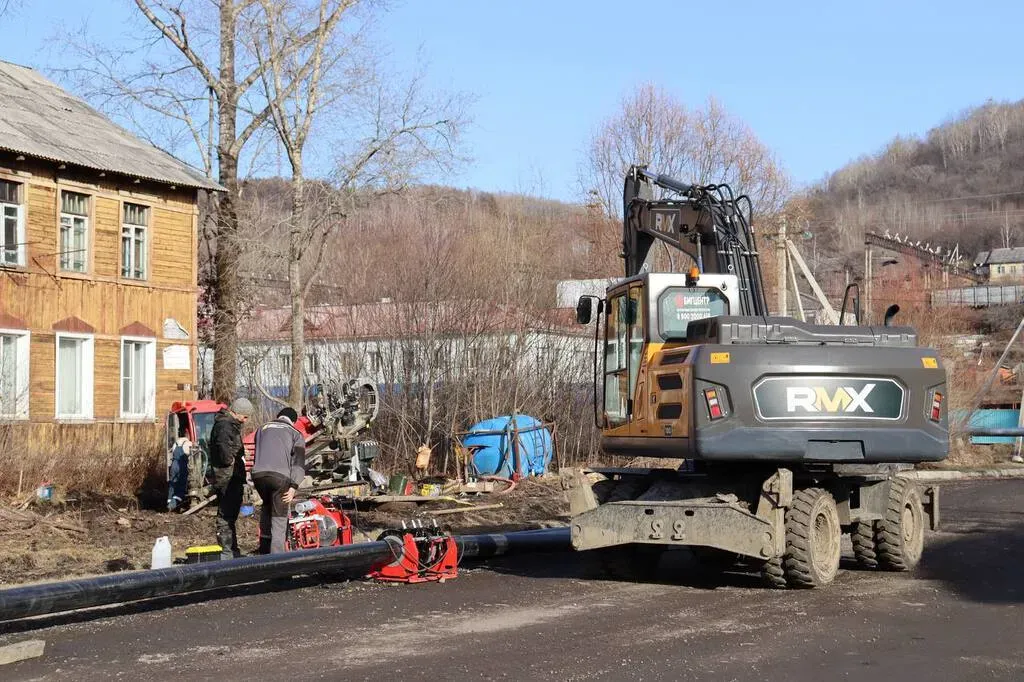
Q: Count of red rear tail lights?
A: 2